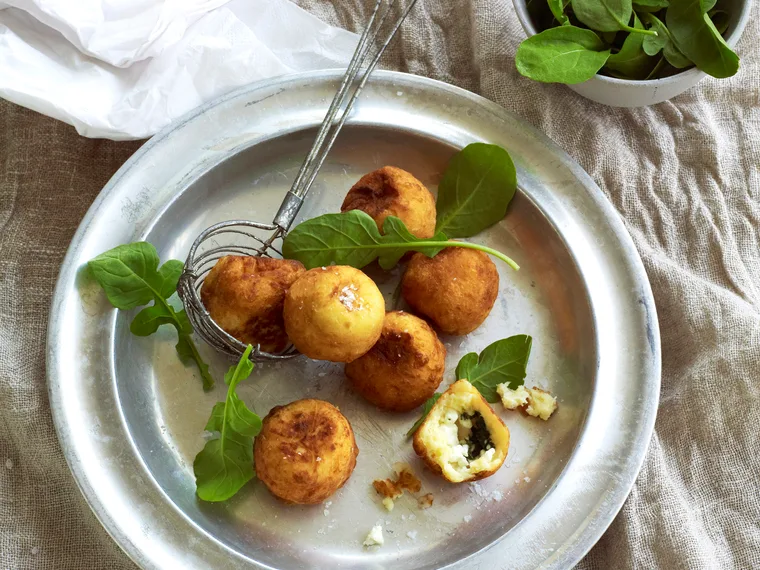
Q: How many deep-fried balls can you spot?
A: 7